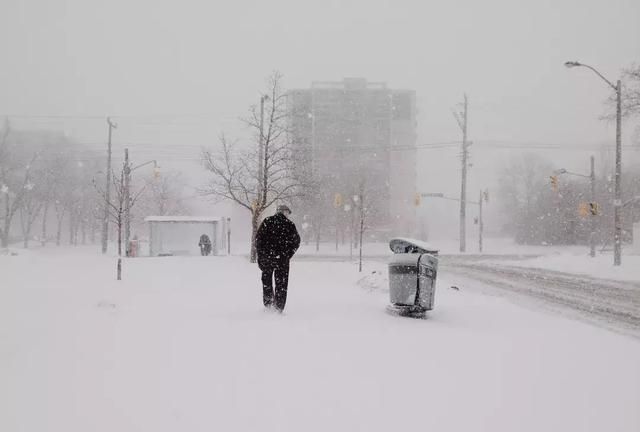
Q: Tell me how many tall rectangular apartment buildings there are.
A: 1